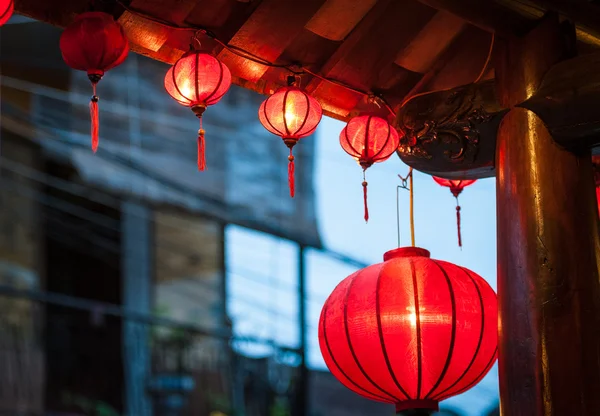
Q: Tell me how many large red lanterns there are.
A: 1